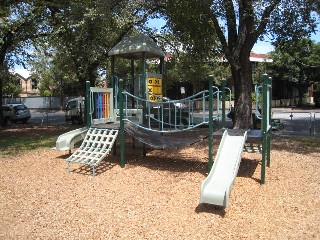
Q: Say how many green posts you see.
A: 10